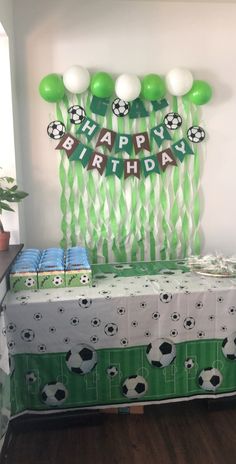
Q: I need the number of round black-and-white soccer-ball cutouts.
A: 5